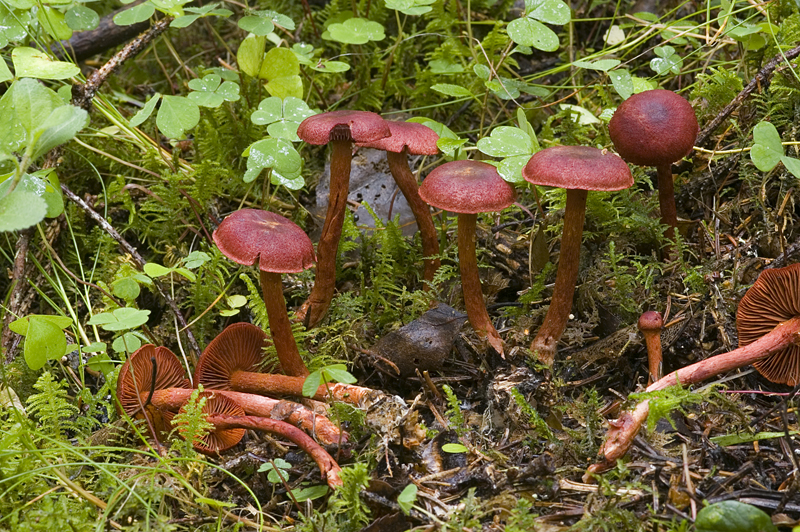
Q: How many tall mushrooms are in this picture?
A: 6